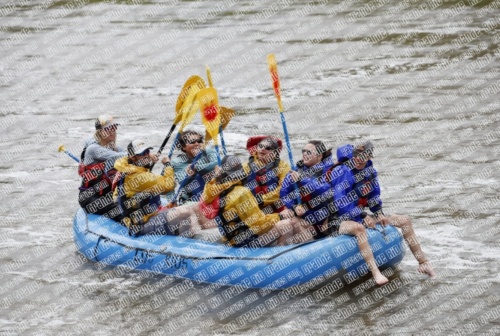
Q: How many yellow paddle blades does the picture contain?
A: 6